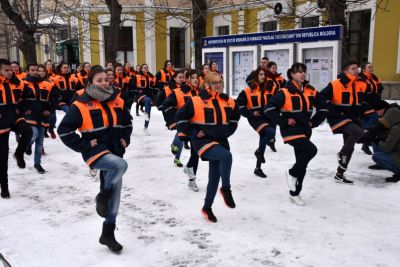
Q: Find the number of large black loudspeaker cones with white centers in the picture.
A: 0